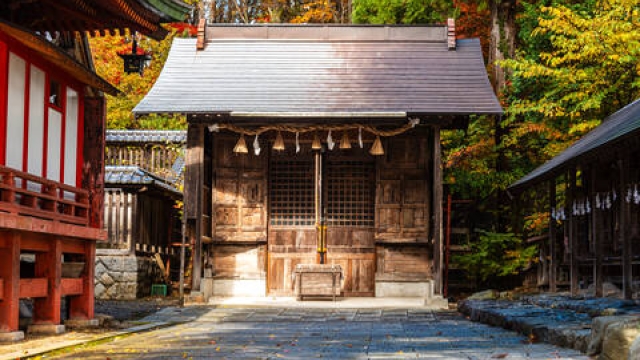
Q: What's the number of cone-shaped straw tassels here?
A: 5